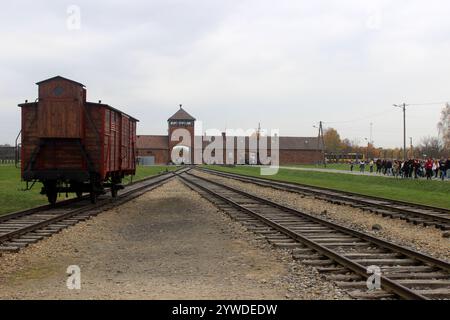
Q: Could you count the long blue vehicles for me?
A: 0